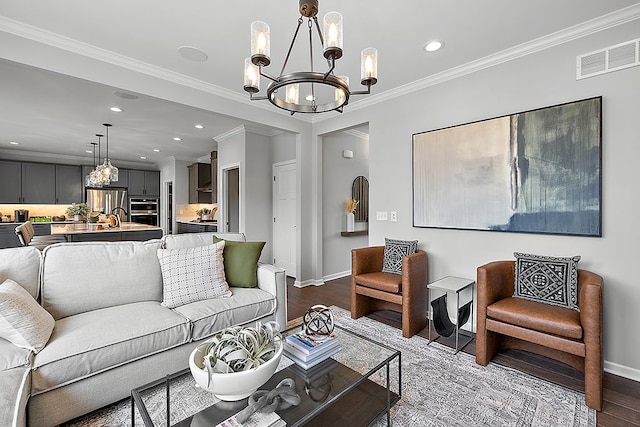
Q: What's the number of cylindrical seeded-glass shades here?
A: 6